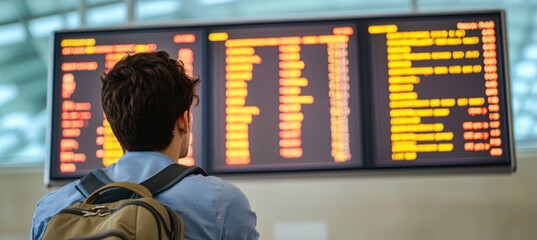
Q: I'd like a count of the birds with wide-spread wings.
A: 0